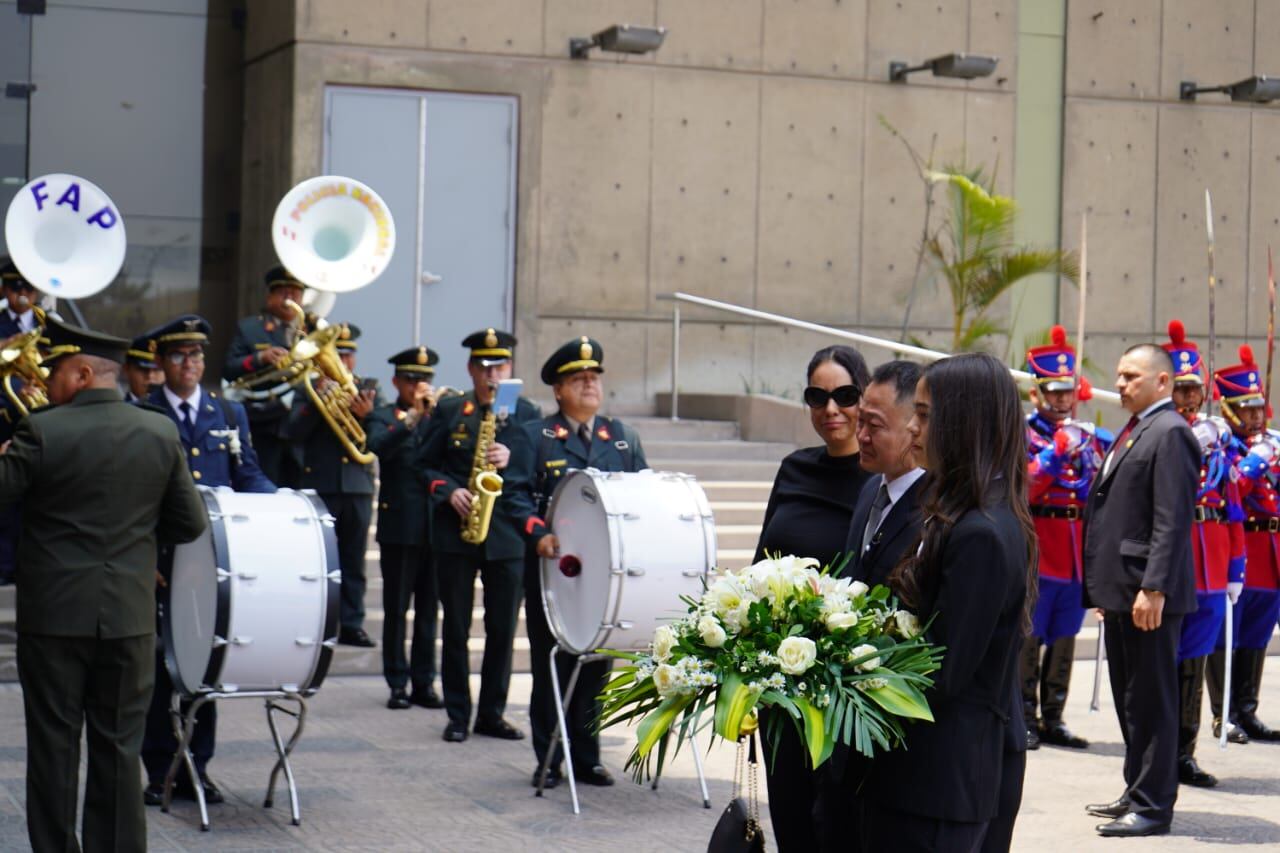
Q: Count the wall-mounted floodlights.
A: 3